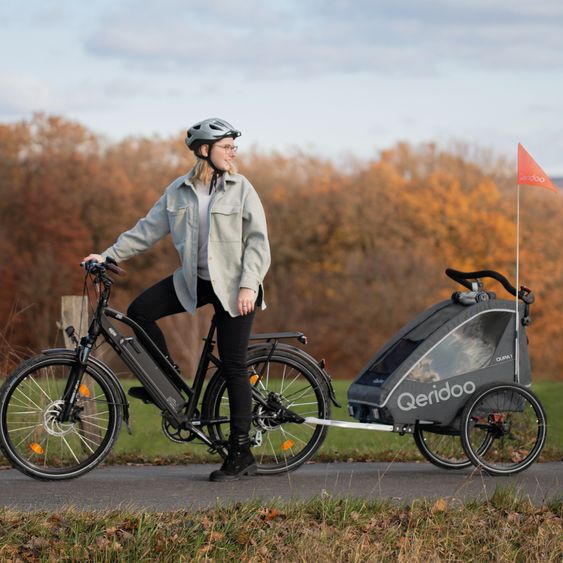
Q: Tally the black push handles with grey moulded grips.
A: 1